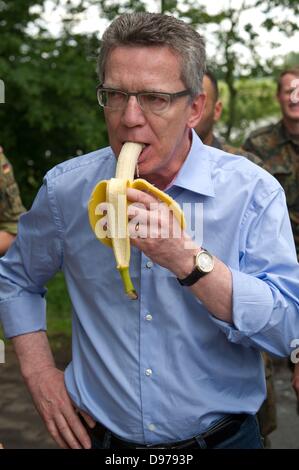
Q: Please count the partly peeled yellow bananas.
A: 1